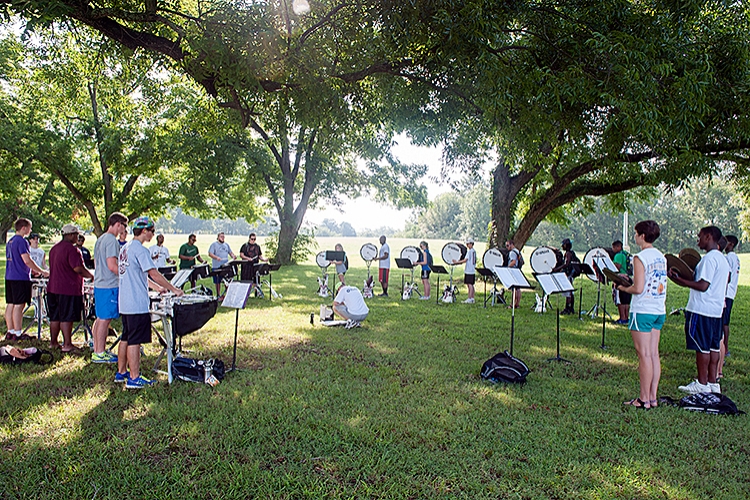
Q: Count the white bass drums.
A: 7